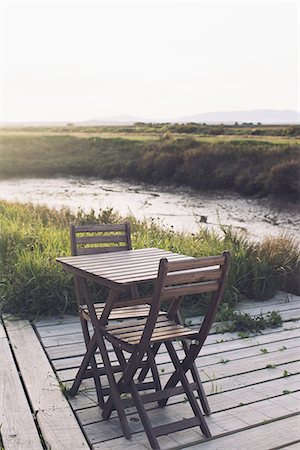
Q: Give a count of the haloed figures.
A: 0